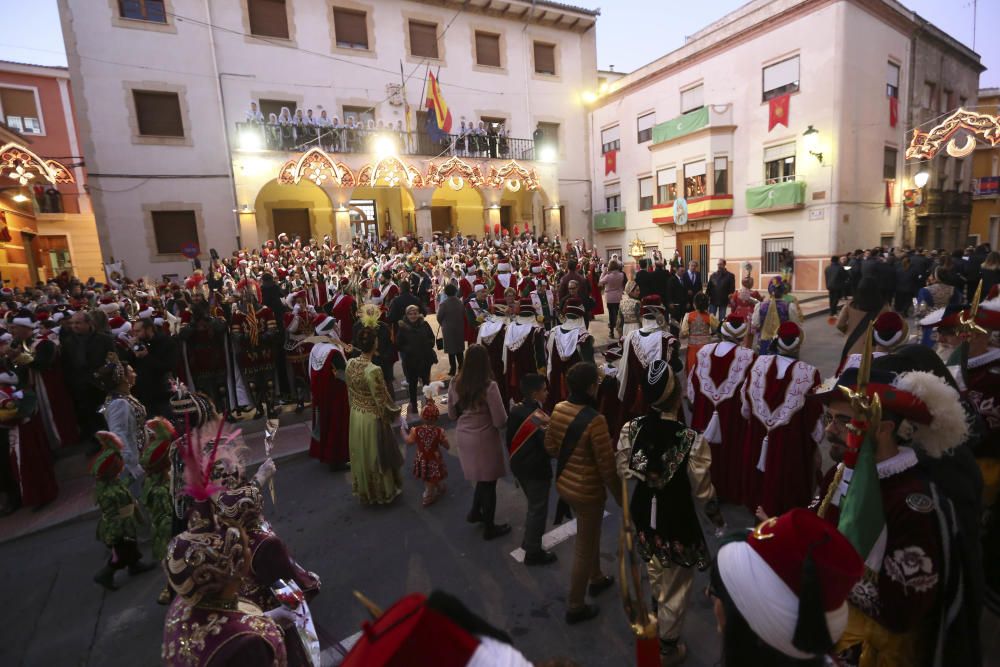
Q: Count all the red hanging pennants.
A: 4